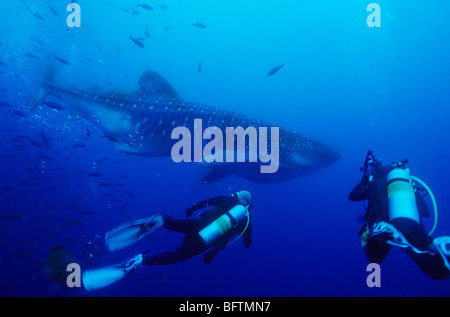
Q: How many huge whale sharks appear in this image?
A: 1